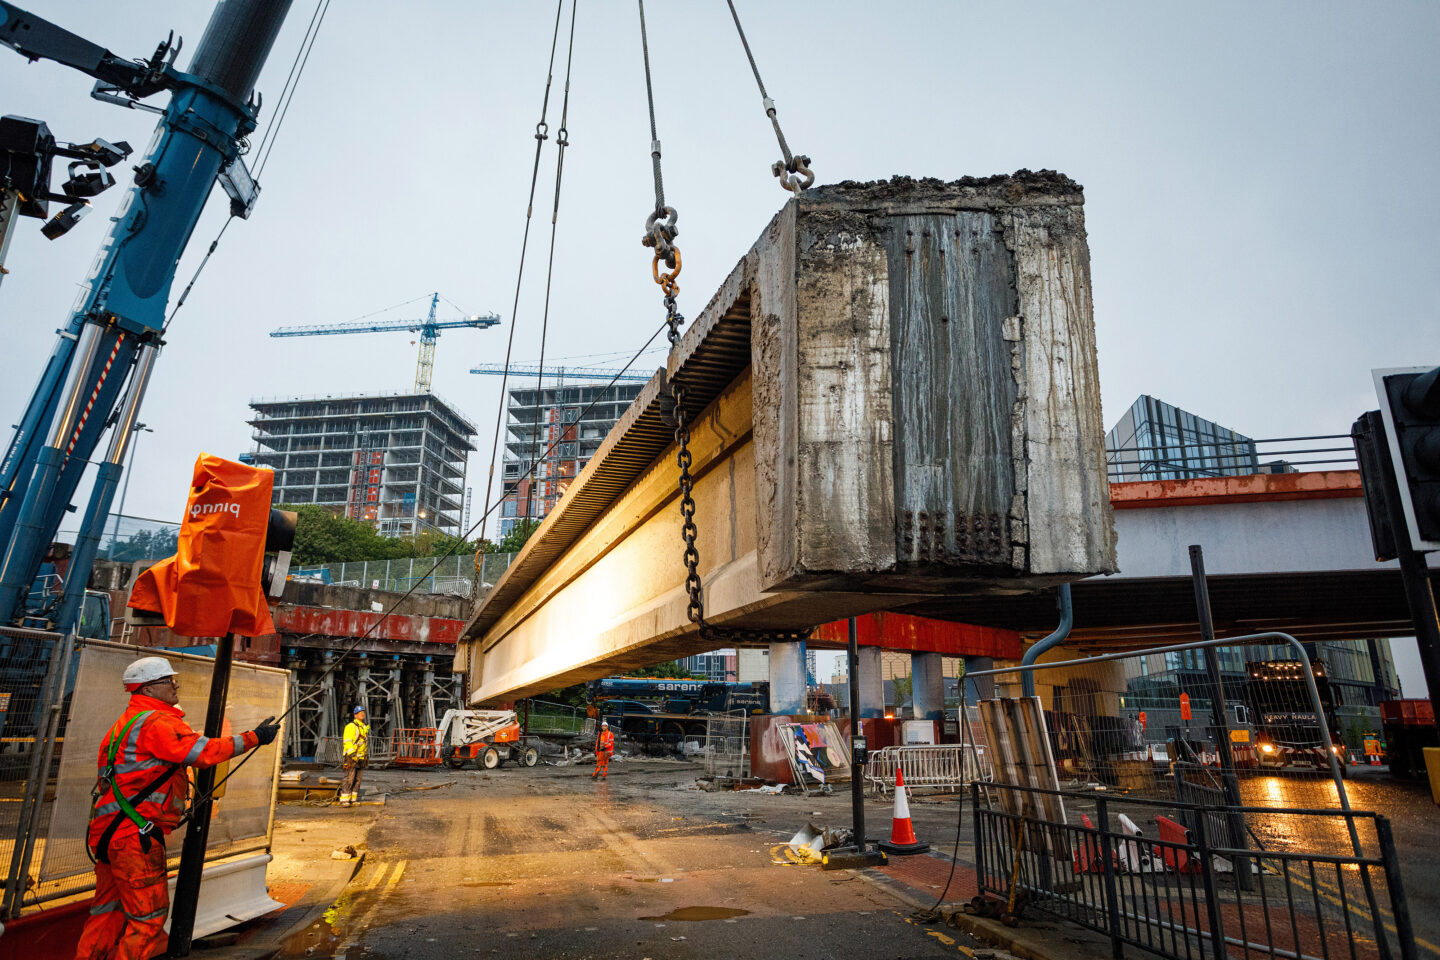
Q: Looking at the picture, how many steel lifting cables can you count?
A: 4